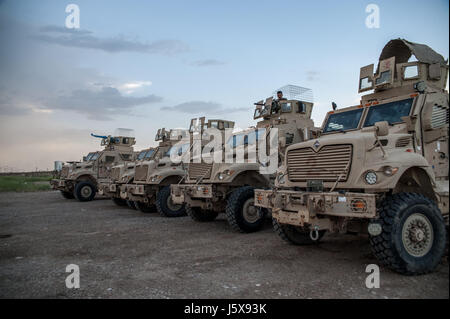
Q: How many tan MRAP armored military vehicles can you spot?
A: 5